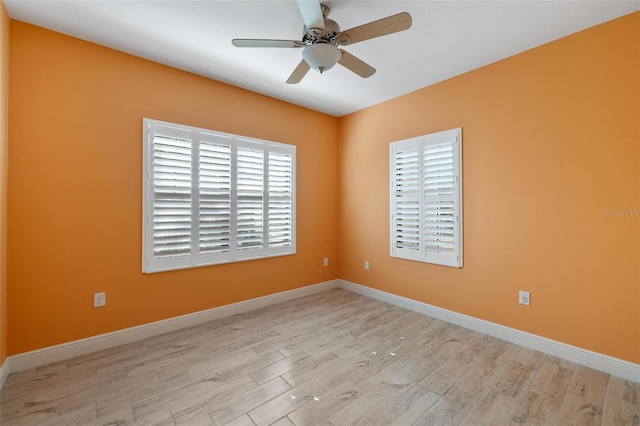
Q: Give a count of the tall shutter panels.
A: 6